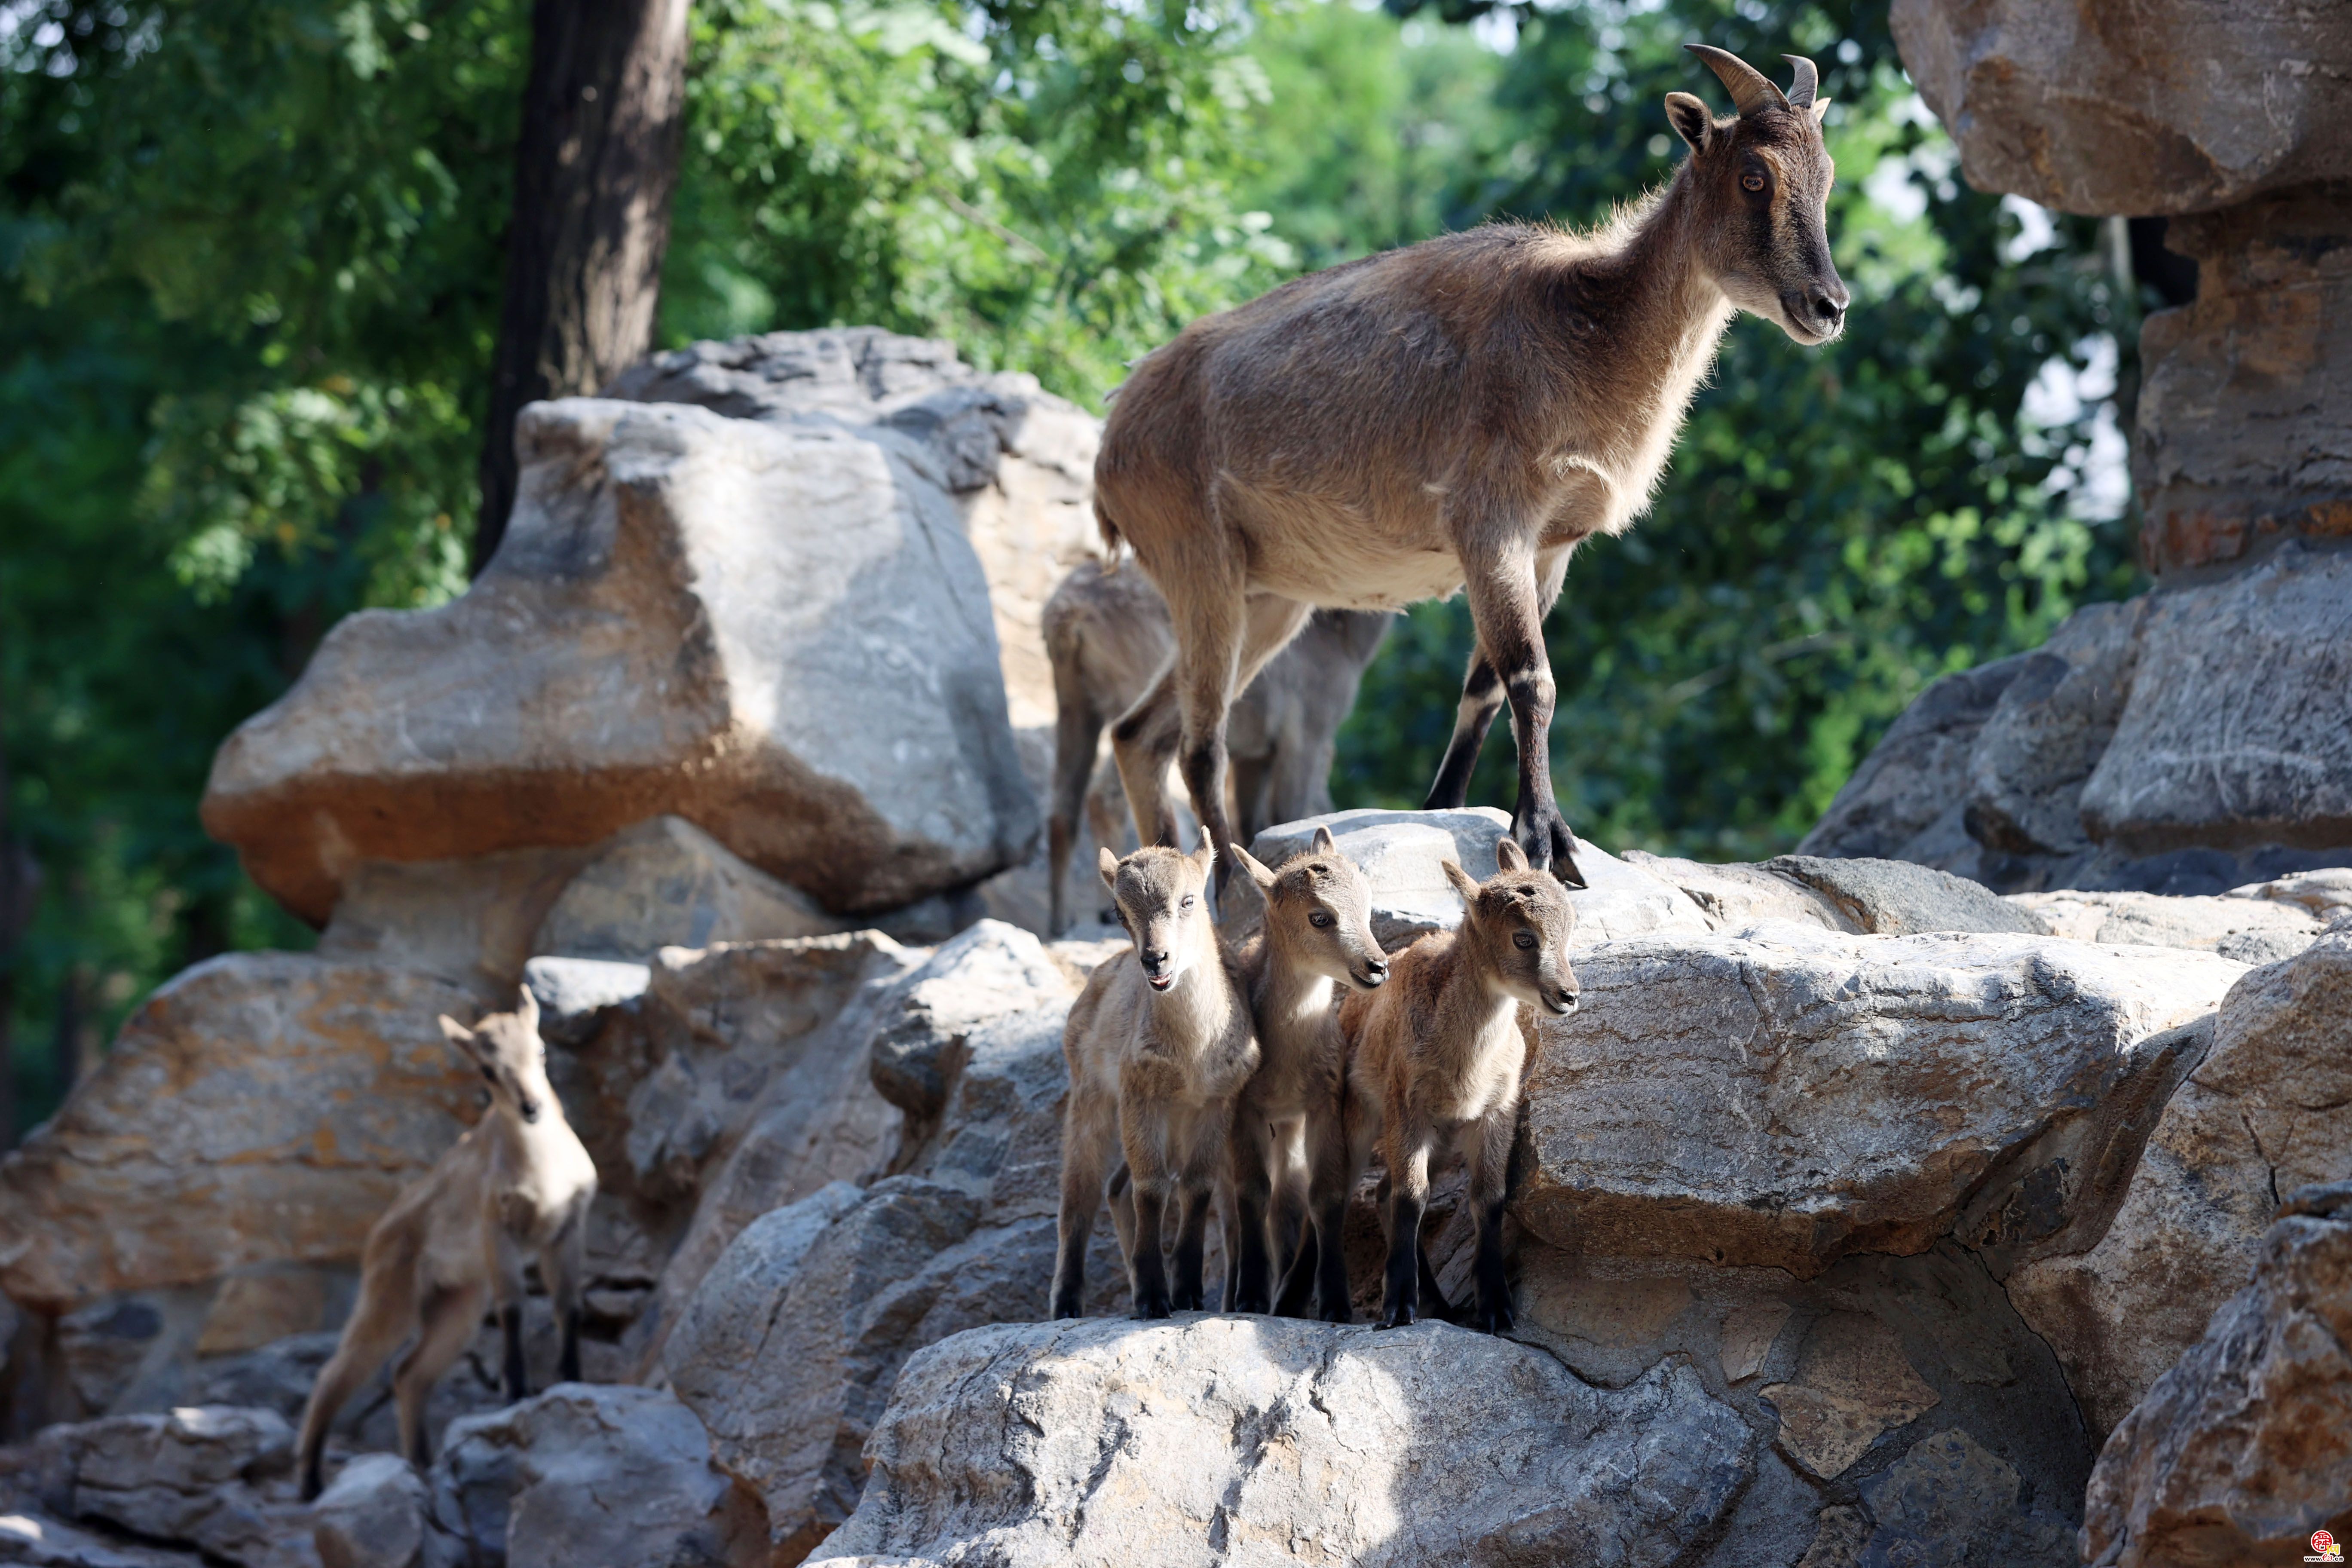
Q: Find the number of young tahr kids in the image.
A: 4